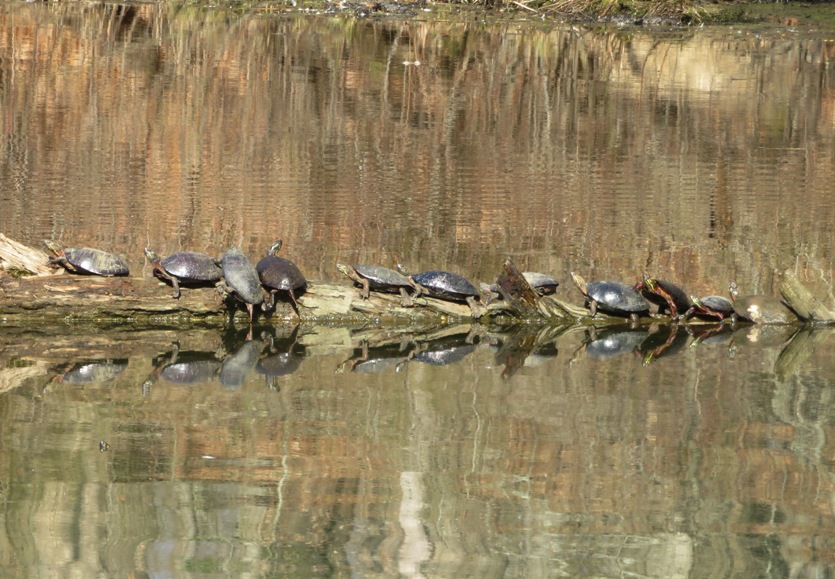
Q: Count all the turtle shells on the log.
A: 11